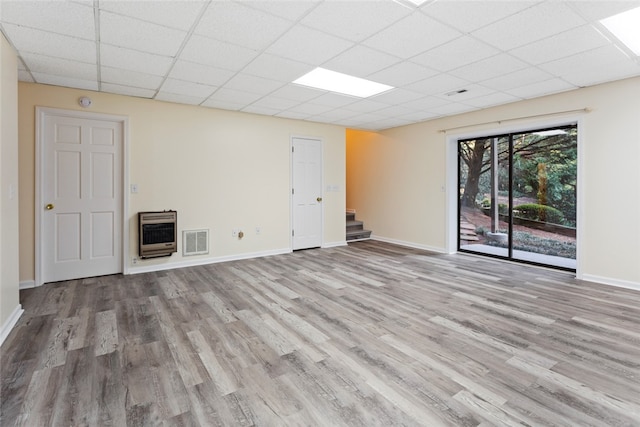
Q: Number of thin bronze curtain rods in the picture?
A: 1